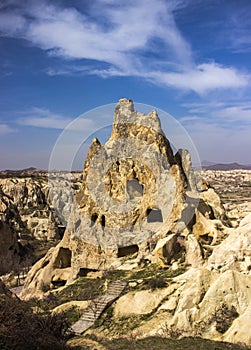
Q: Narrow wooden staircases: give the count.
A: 1